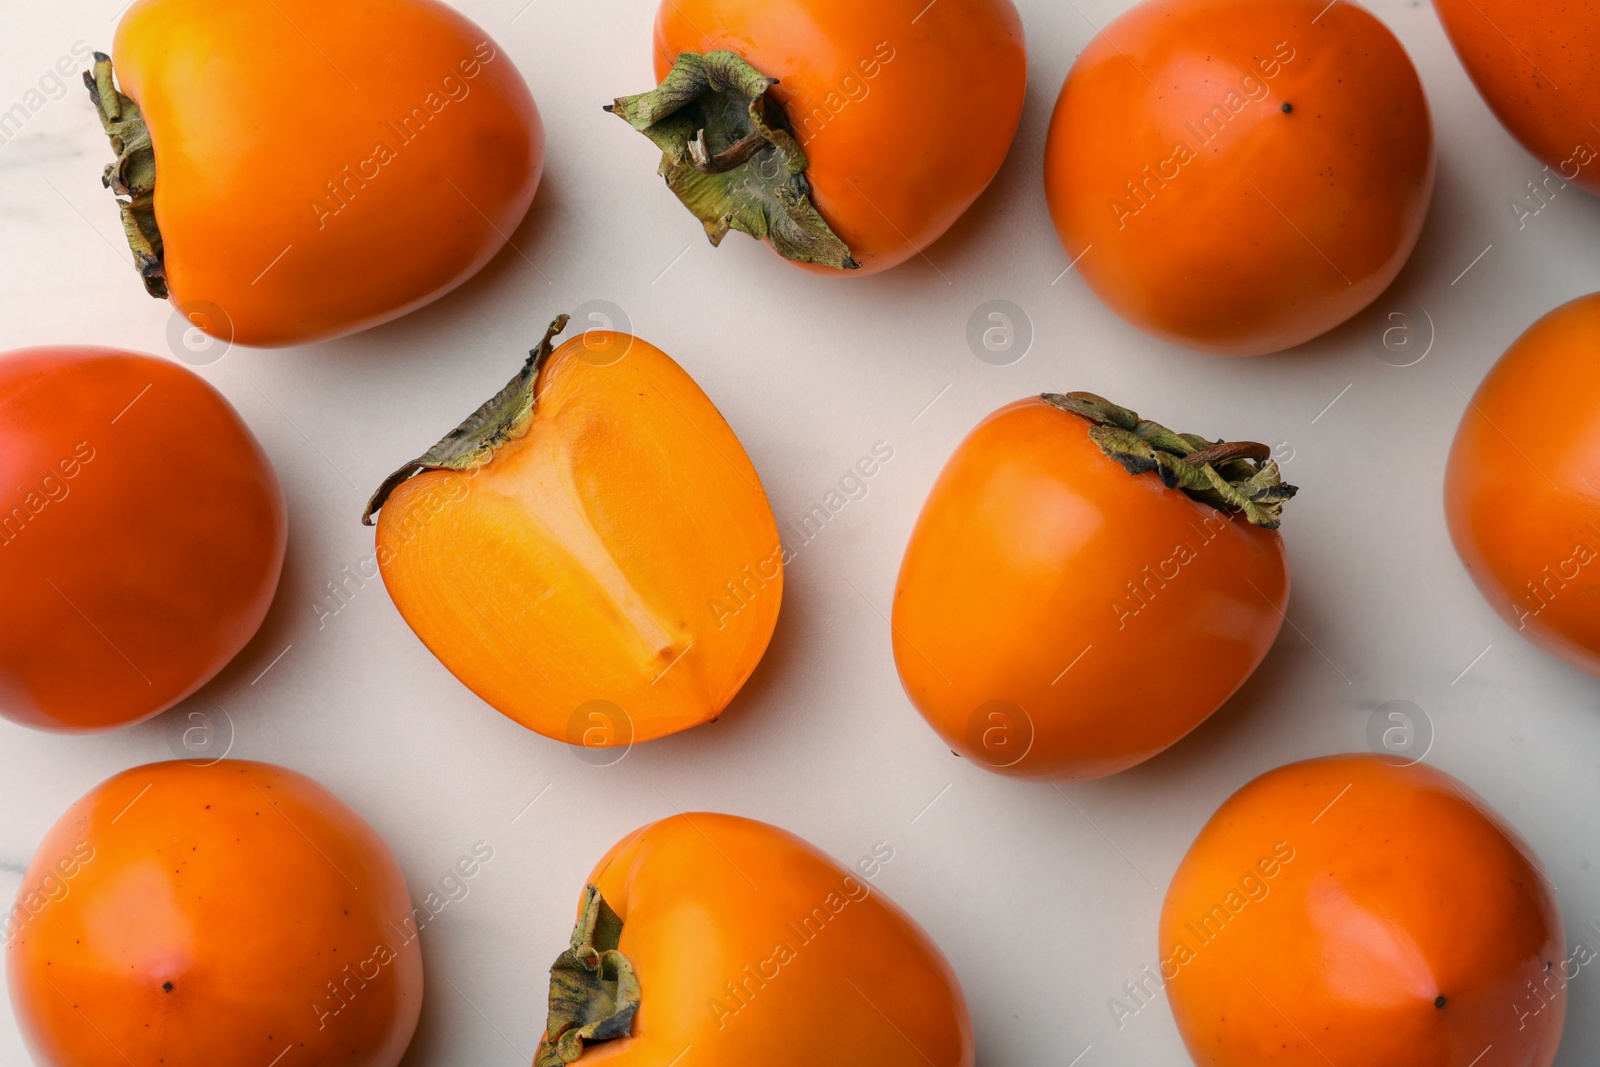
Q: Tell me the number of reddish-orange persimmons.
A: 11